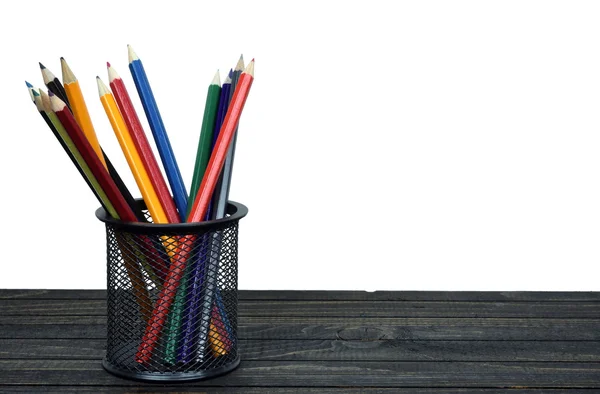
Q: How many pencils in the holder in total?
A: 13